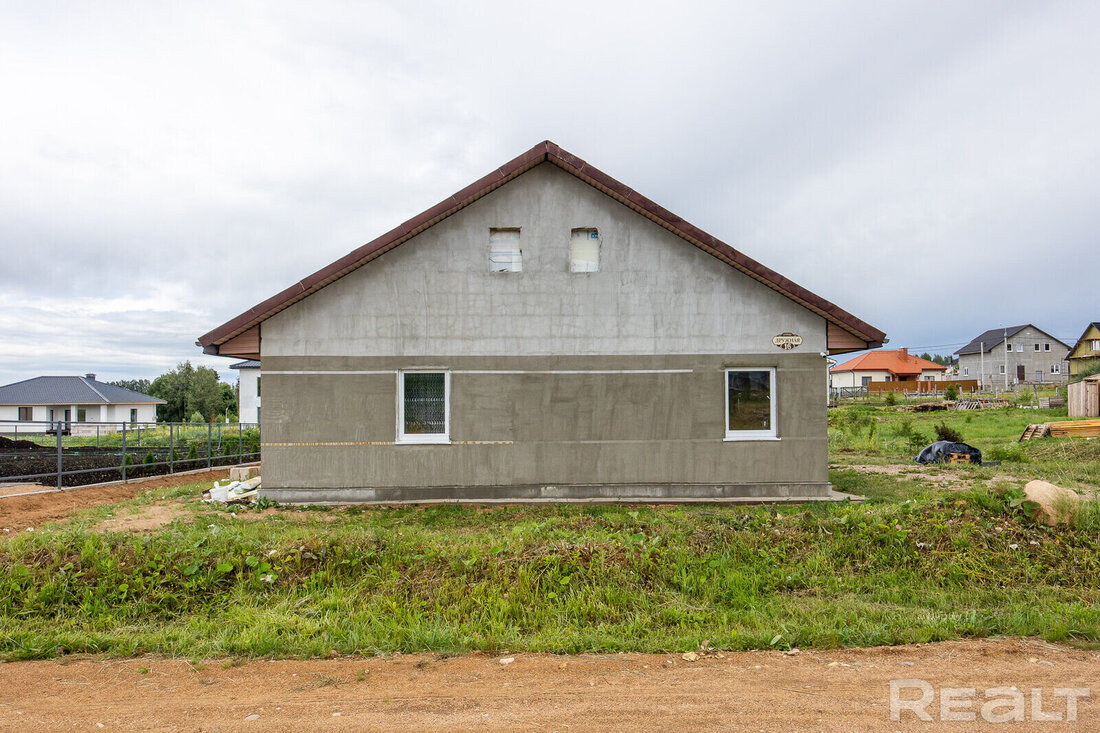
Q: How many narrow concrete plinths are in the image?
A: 1